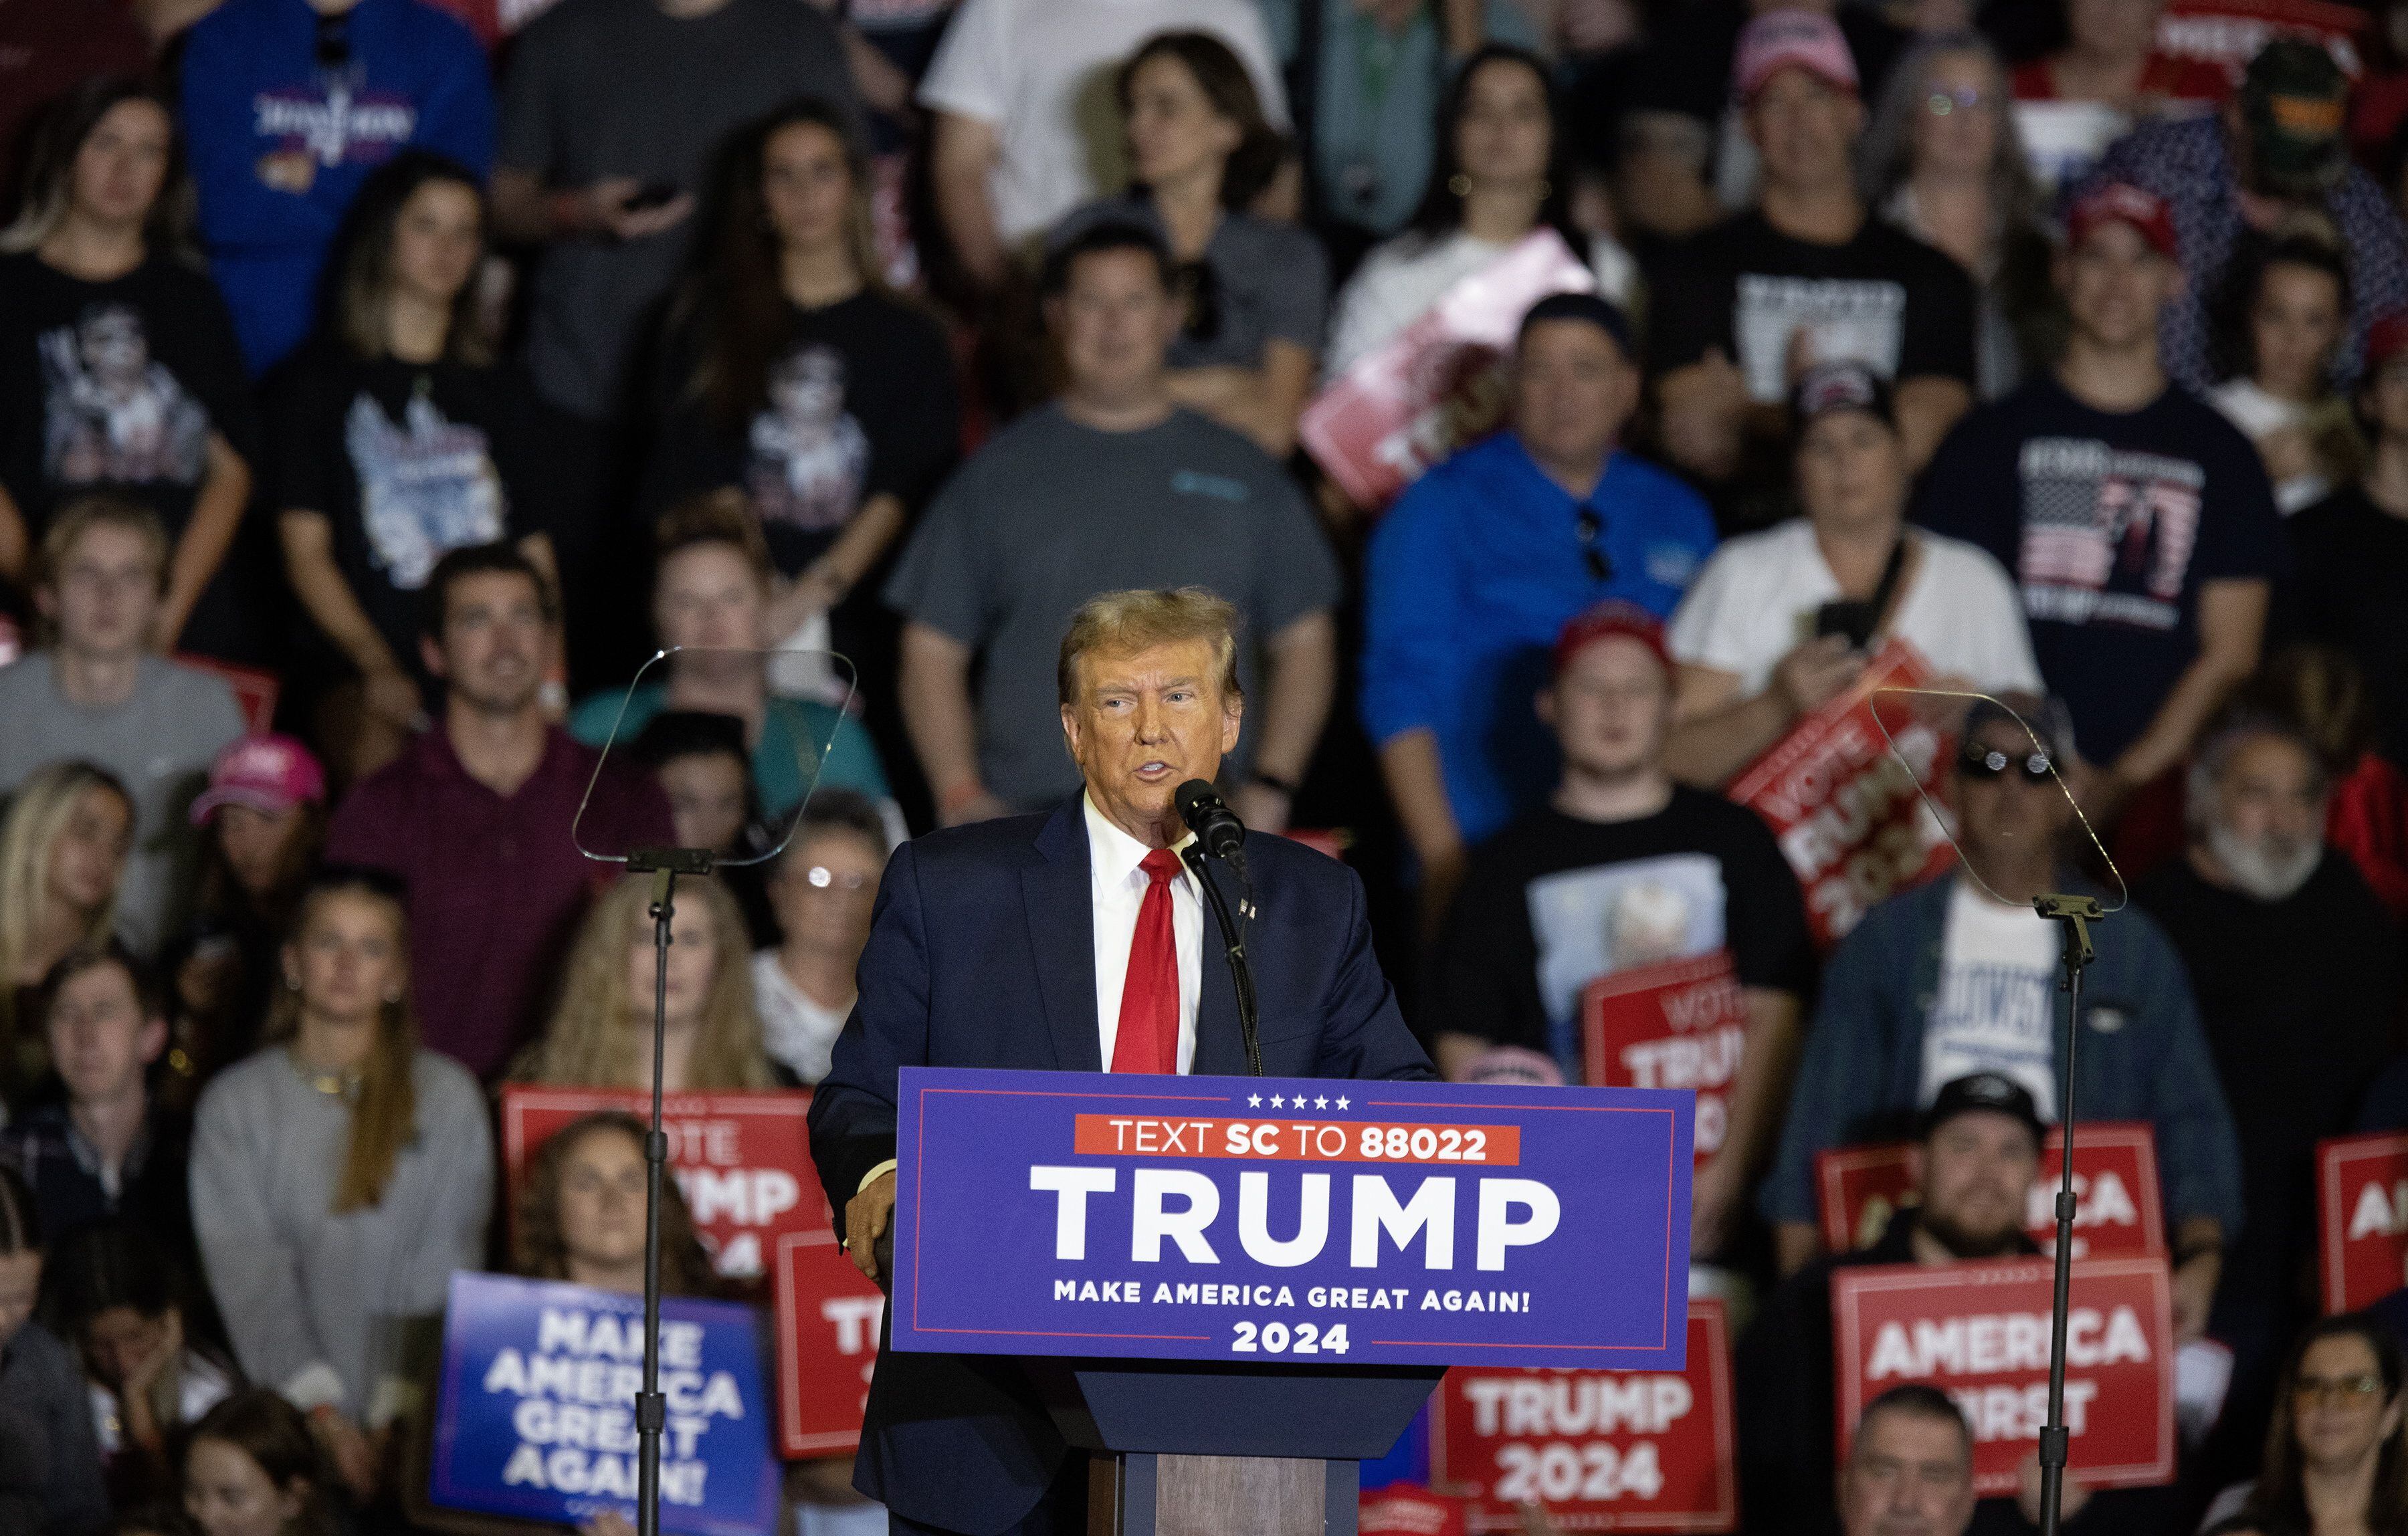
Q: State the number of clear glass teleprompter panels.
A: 2